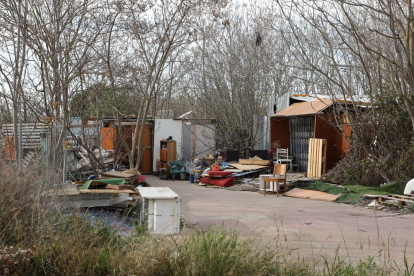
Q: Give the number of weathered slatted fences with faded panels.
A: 1